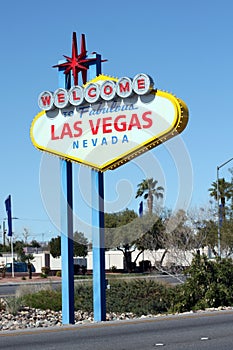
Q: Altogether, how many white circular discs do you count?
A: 7